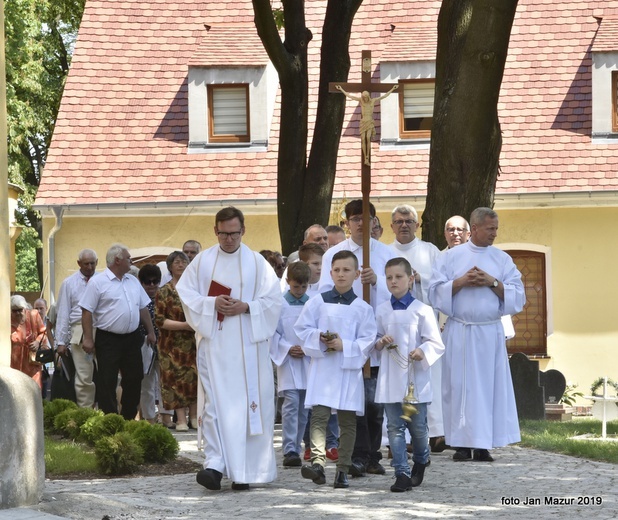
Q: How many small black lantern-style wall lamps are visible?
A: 0